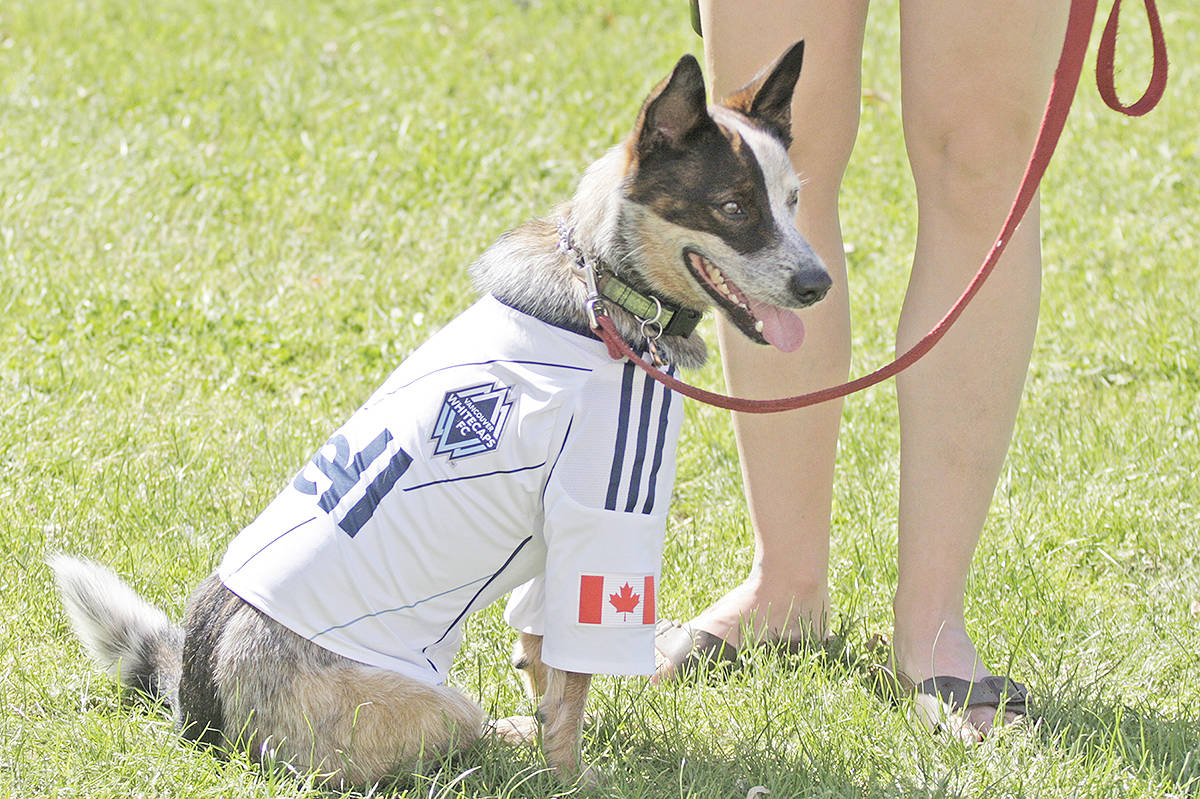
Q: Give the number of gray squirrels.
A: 0